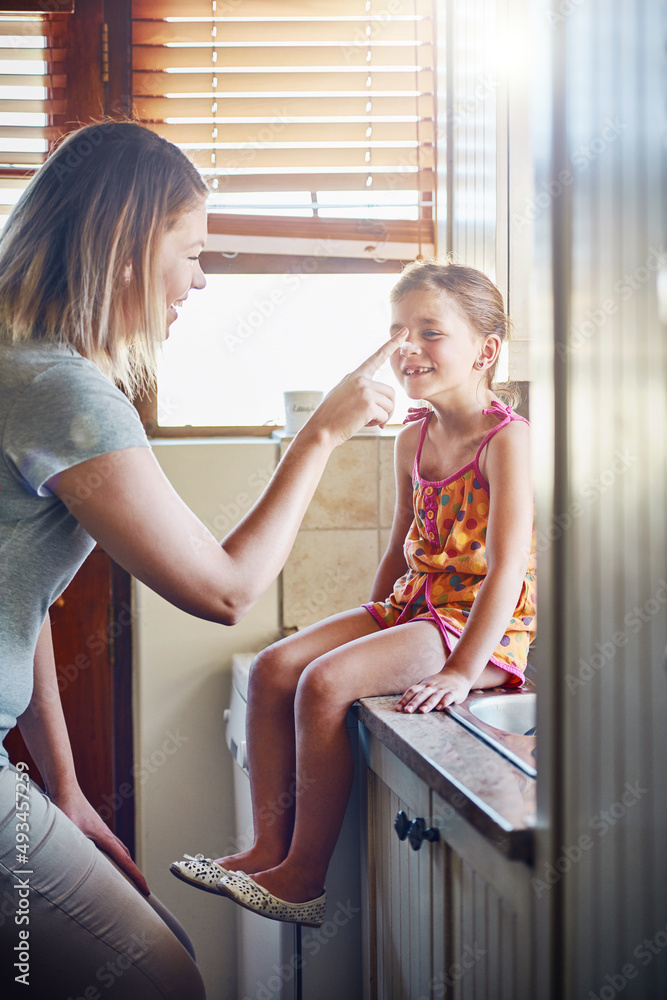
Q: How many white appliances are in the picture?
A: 1